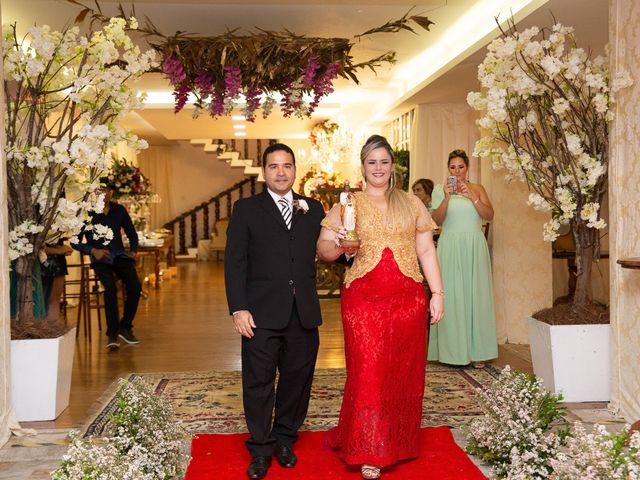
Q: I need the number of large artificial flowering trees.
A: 2